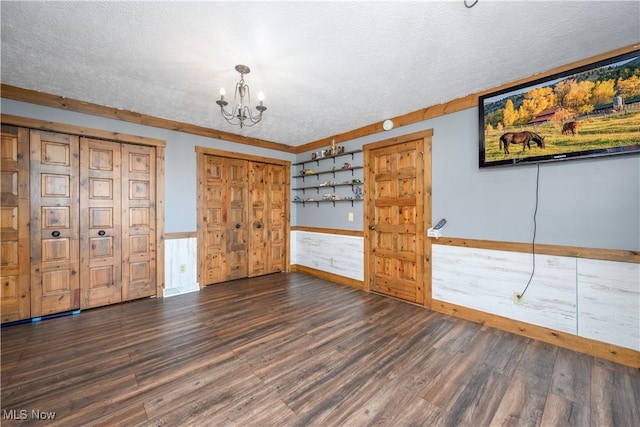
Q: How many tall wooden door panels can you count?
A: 9